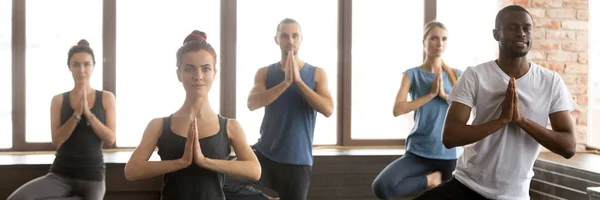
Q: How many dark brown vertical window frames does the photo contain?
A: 5